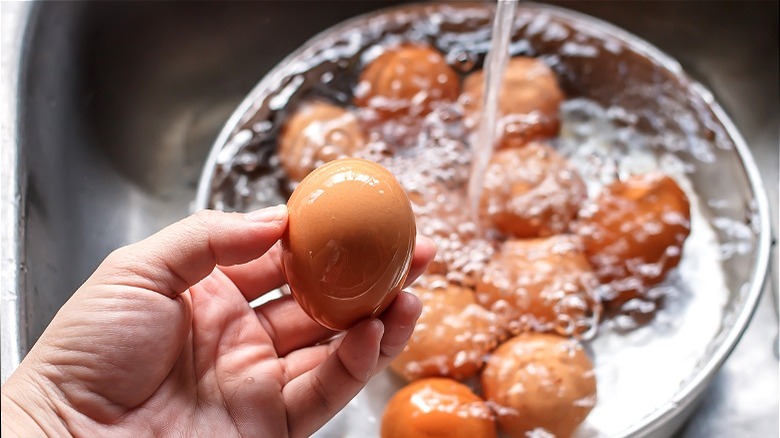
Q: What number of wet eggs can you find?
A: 11